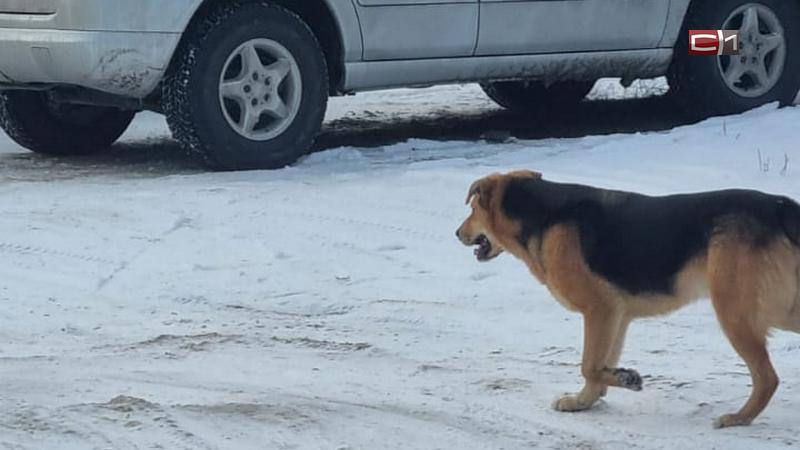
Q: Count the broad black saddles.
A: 1